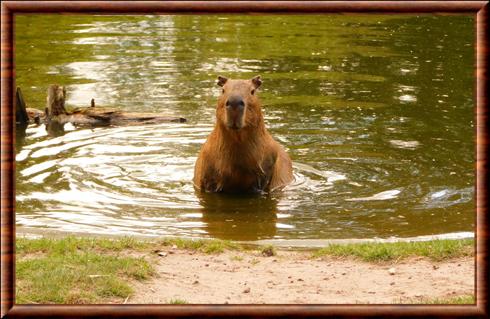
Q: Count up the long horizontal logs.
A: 1